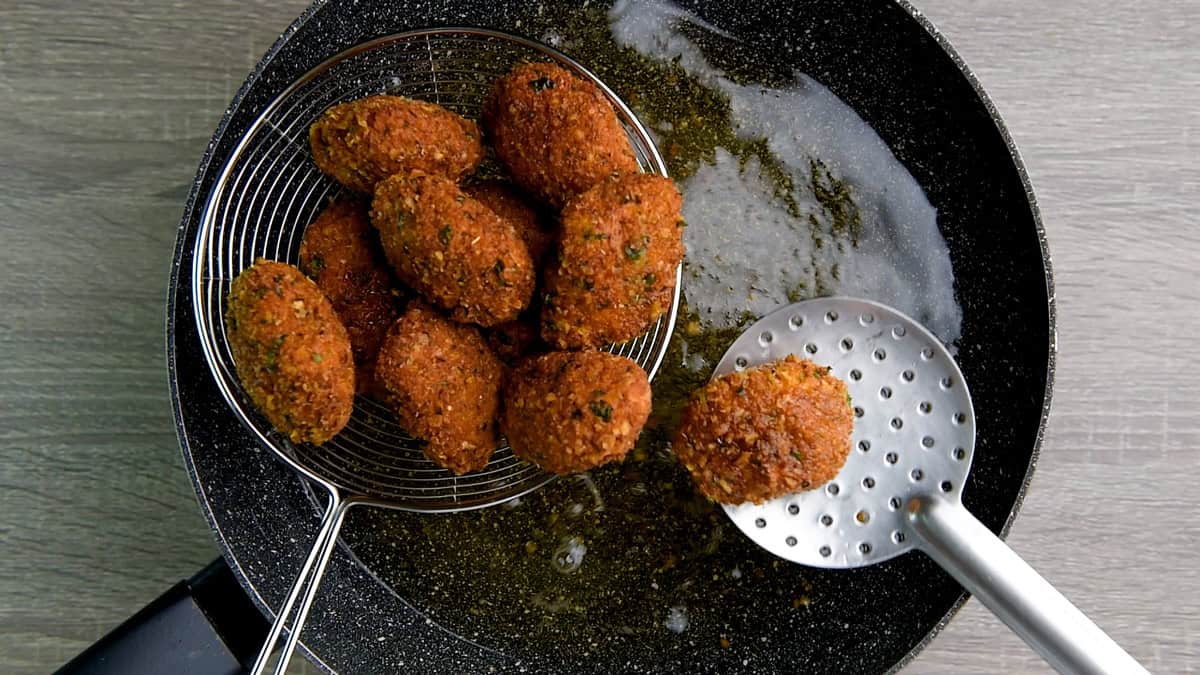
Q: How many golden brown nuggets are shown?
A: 10